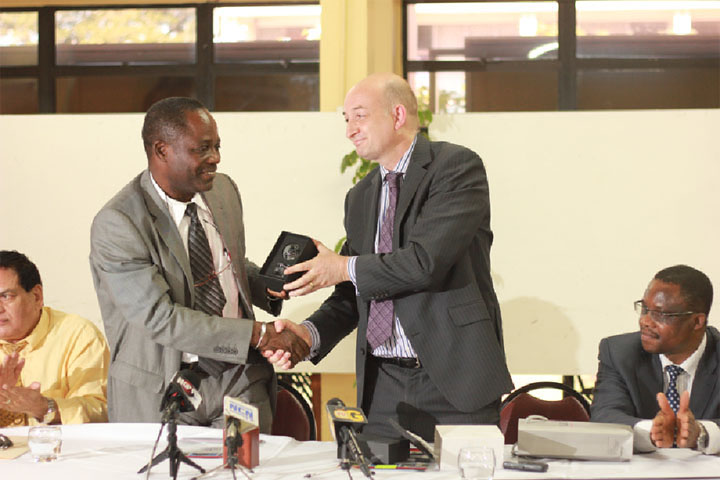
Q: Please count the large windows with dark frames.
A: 2